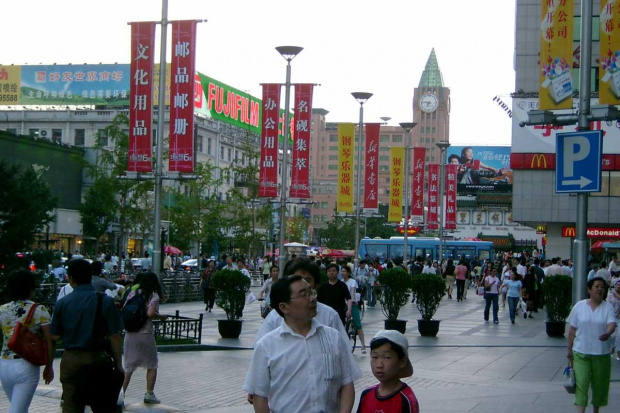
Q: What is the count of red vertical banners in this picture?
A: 8